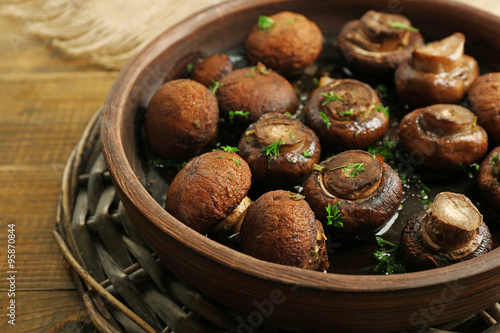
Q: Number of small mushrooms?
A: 1